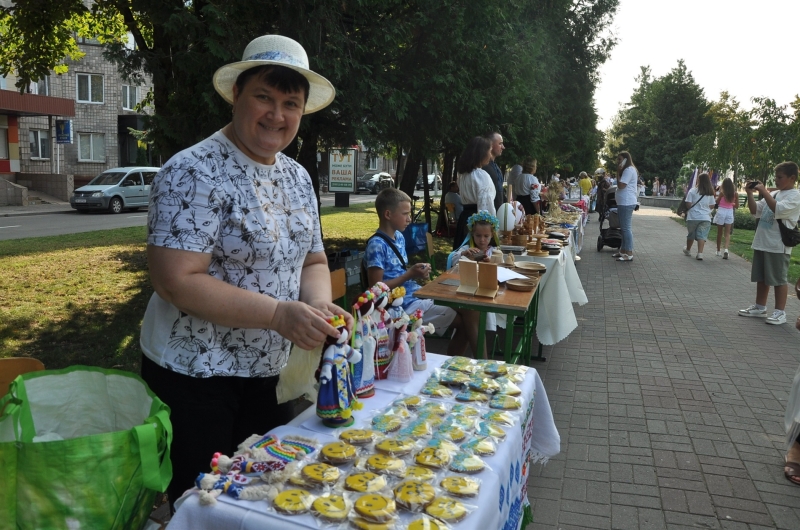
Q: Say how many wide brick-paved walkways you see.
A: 1